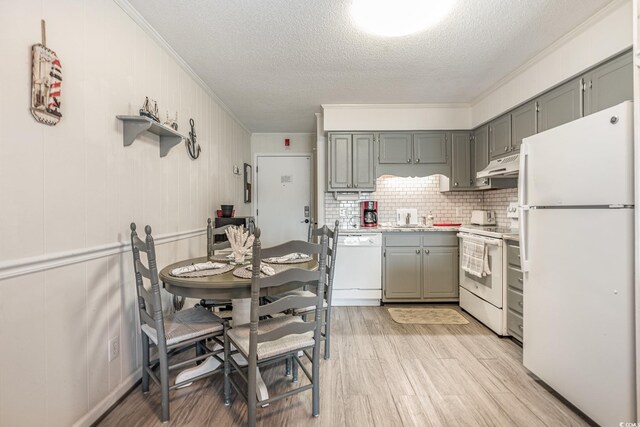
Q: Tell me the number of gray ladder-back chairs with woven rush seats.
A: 4